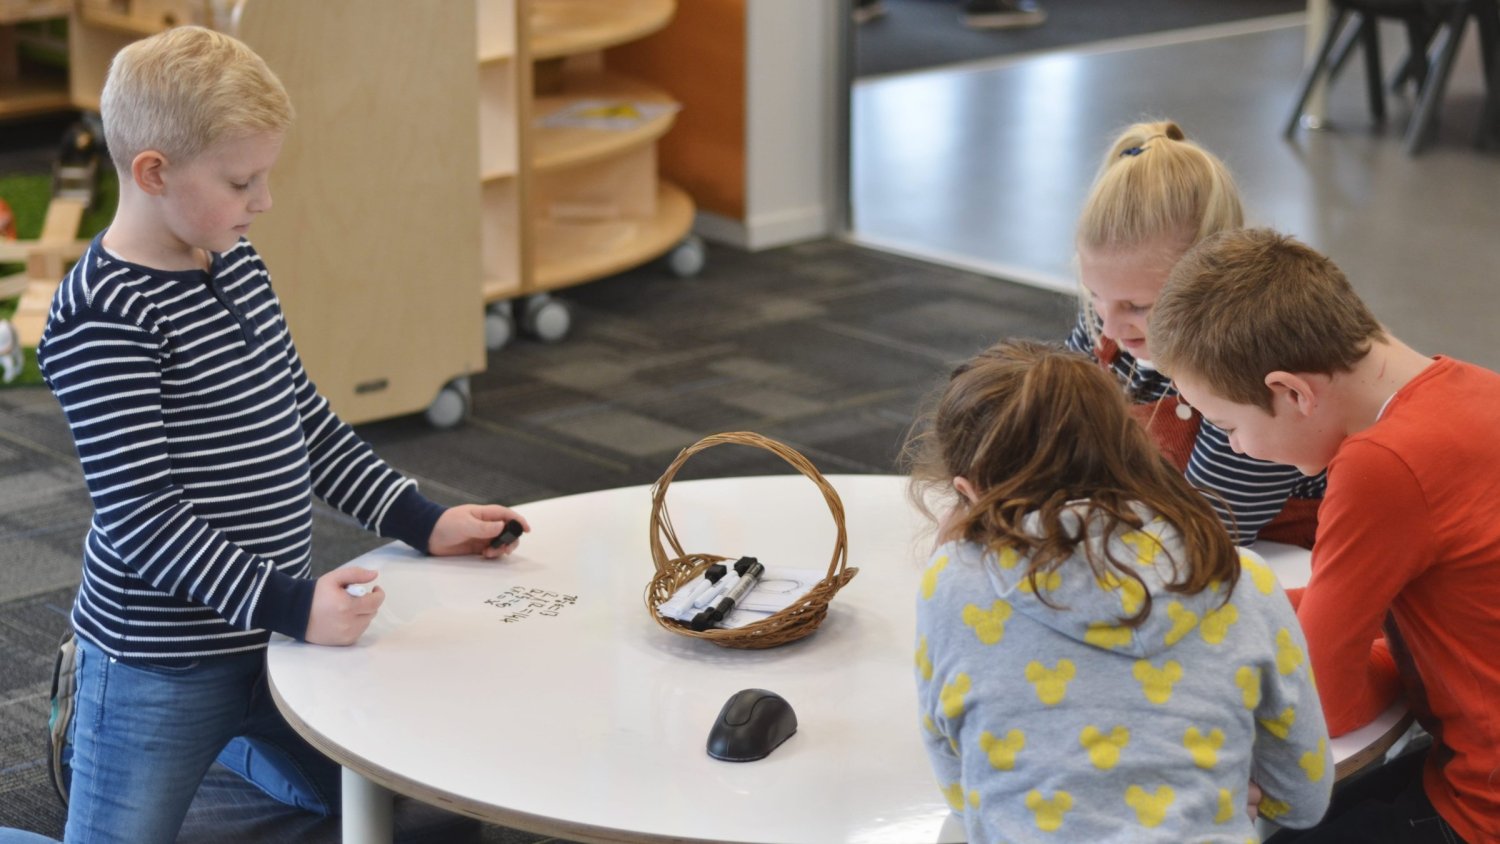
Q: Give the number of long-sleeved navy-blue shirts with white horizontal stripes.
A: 2